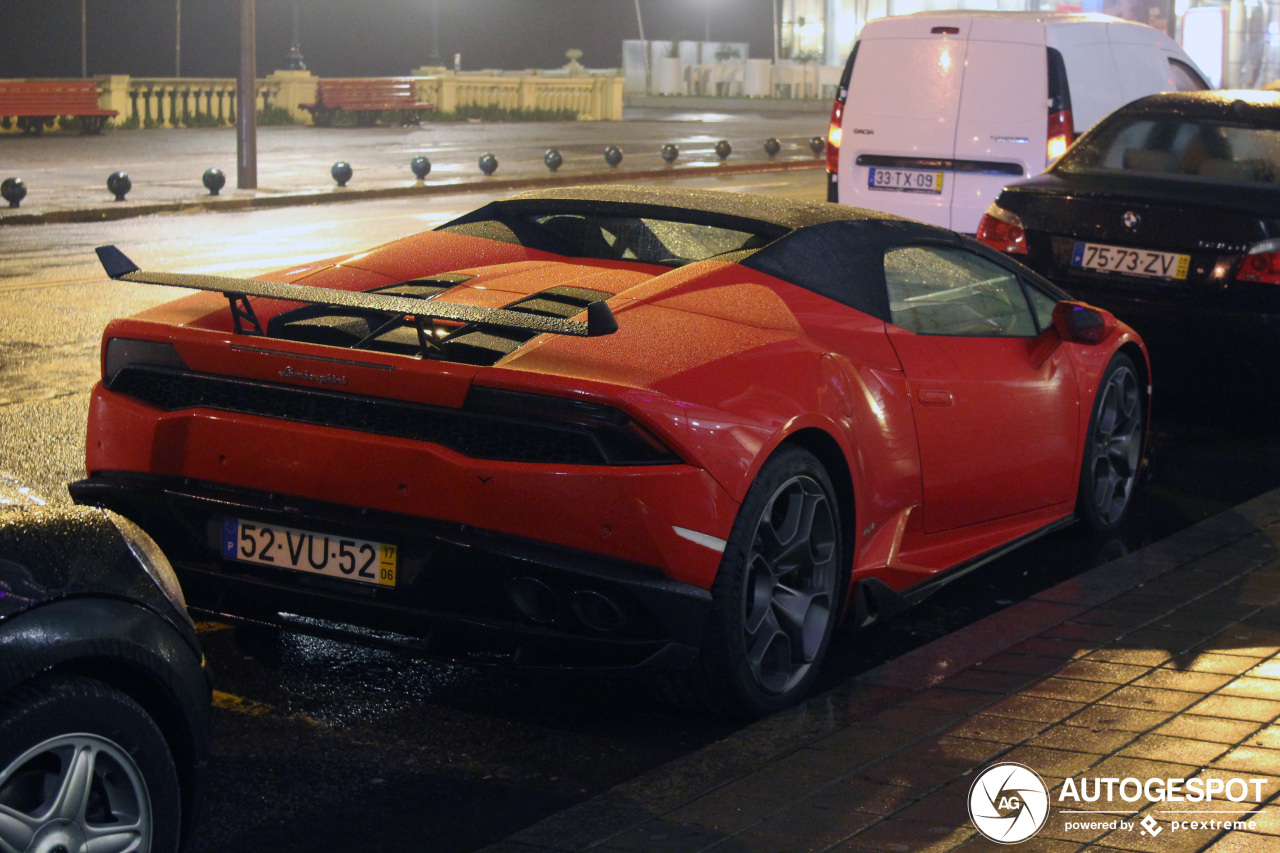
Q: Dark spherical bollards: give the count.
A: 12